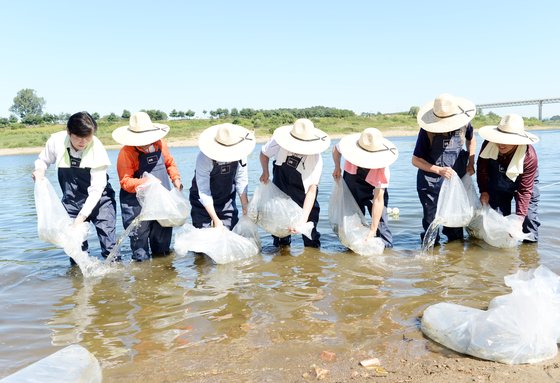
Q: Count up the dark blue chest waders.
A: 7